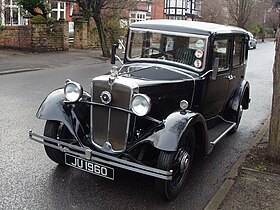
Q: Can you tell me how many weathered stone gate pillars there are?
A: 2